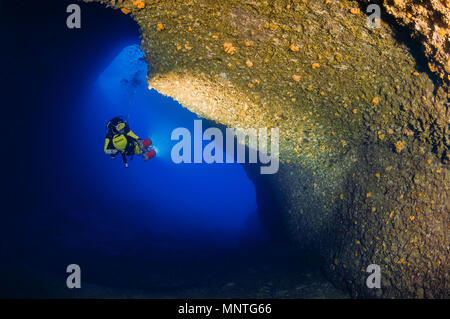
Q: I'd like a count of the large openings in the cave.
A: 1